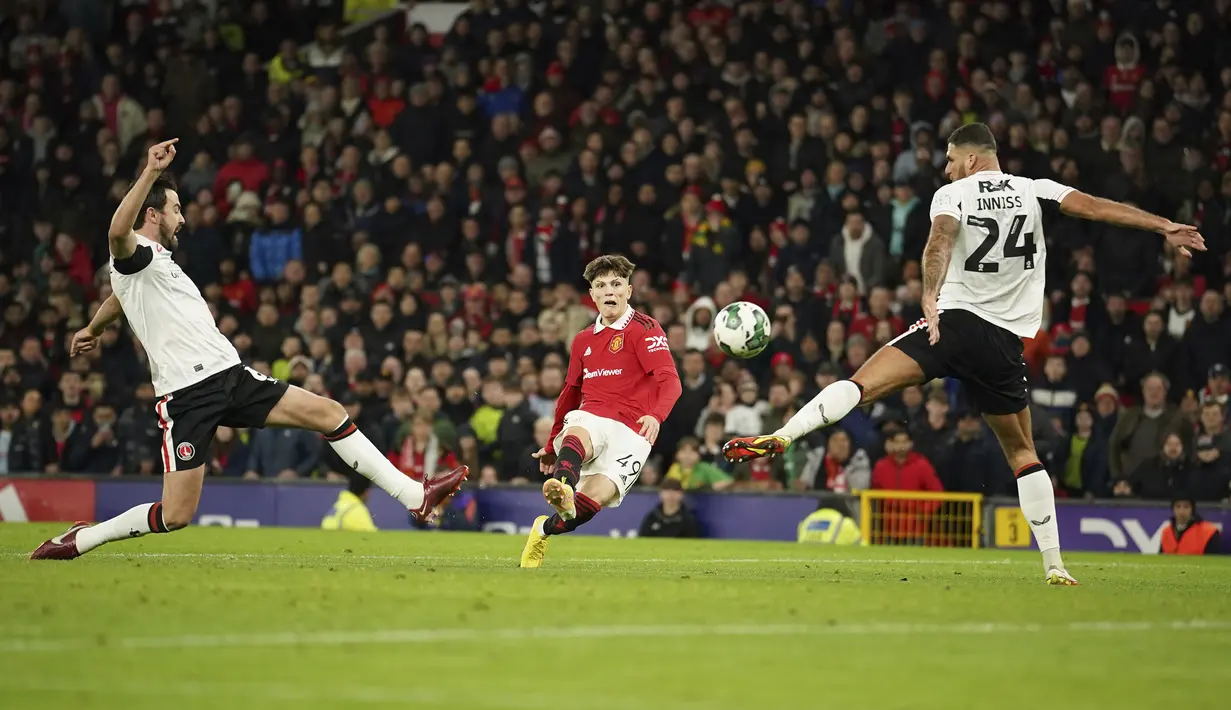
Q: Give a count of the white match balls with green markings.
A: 1